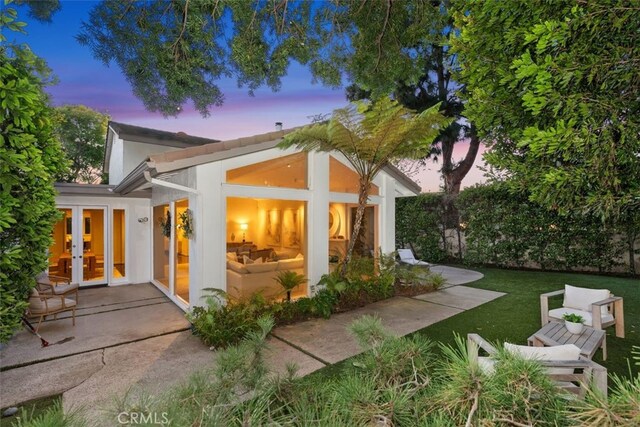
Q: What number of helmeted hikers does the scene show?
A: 0